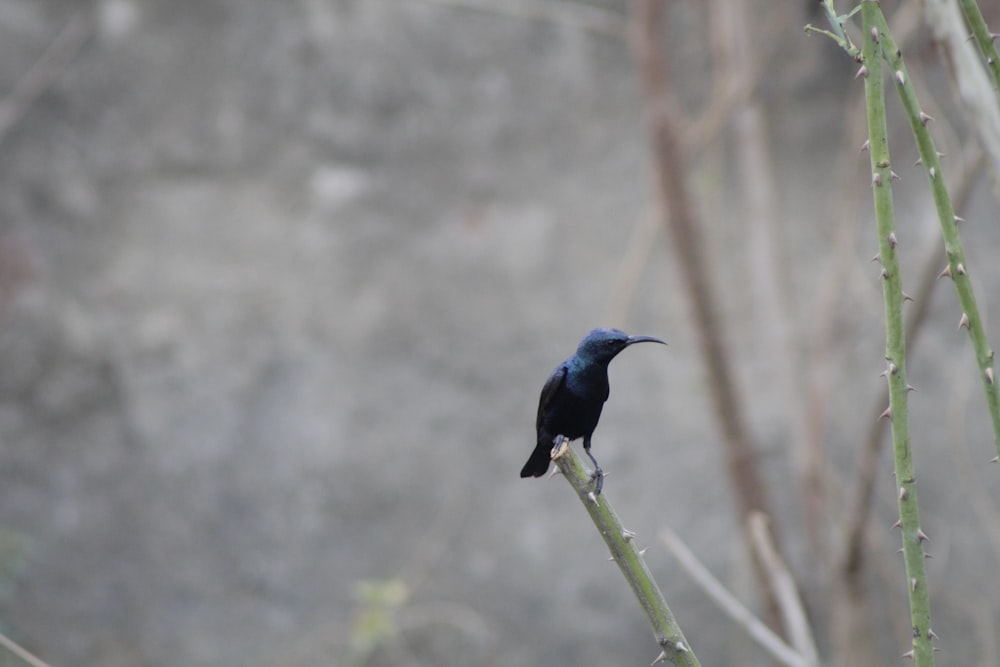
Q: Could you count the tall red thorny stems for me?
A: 0